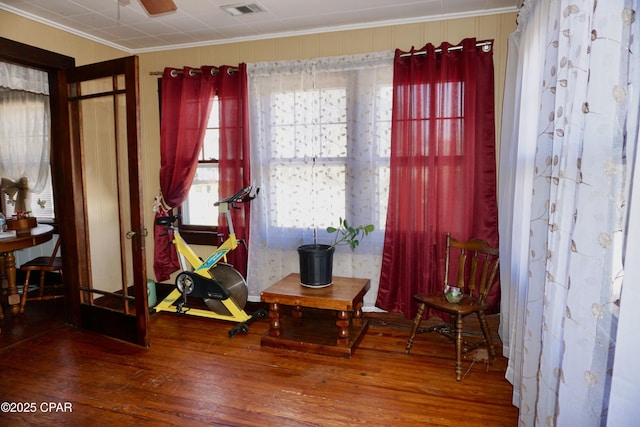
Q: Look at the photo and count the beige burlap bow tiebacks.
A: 1